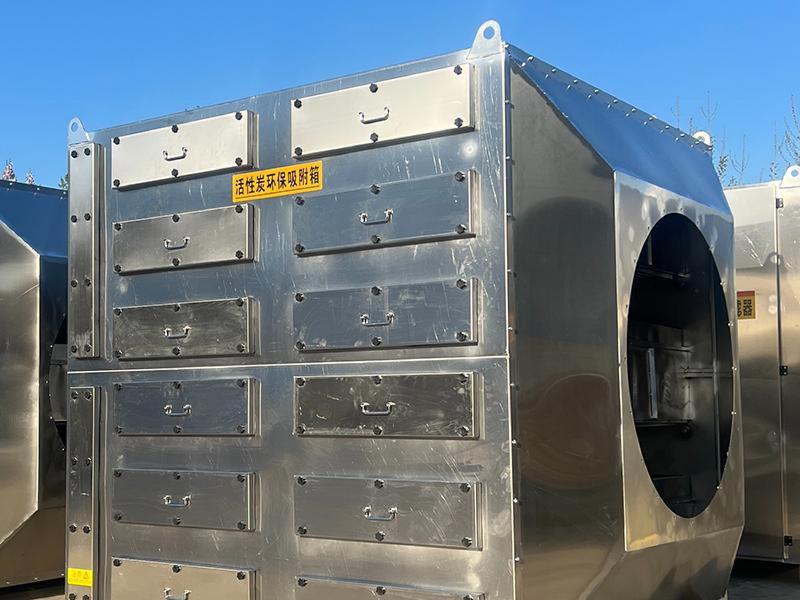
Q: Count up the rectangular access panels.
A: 12